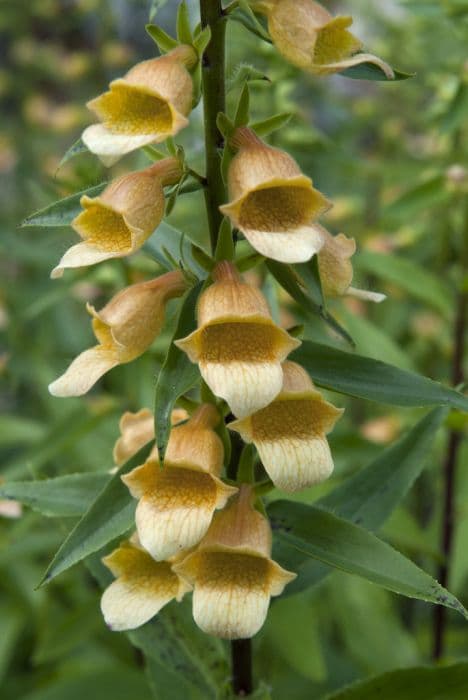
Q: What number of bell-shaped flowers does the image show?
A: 12